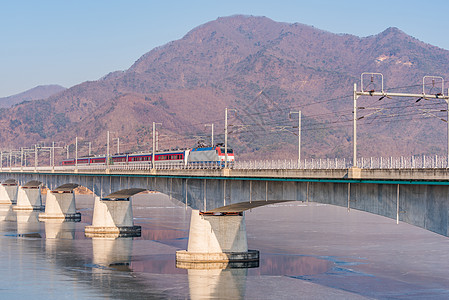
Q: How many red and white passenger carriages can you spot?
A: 6